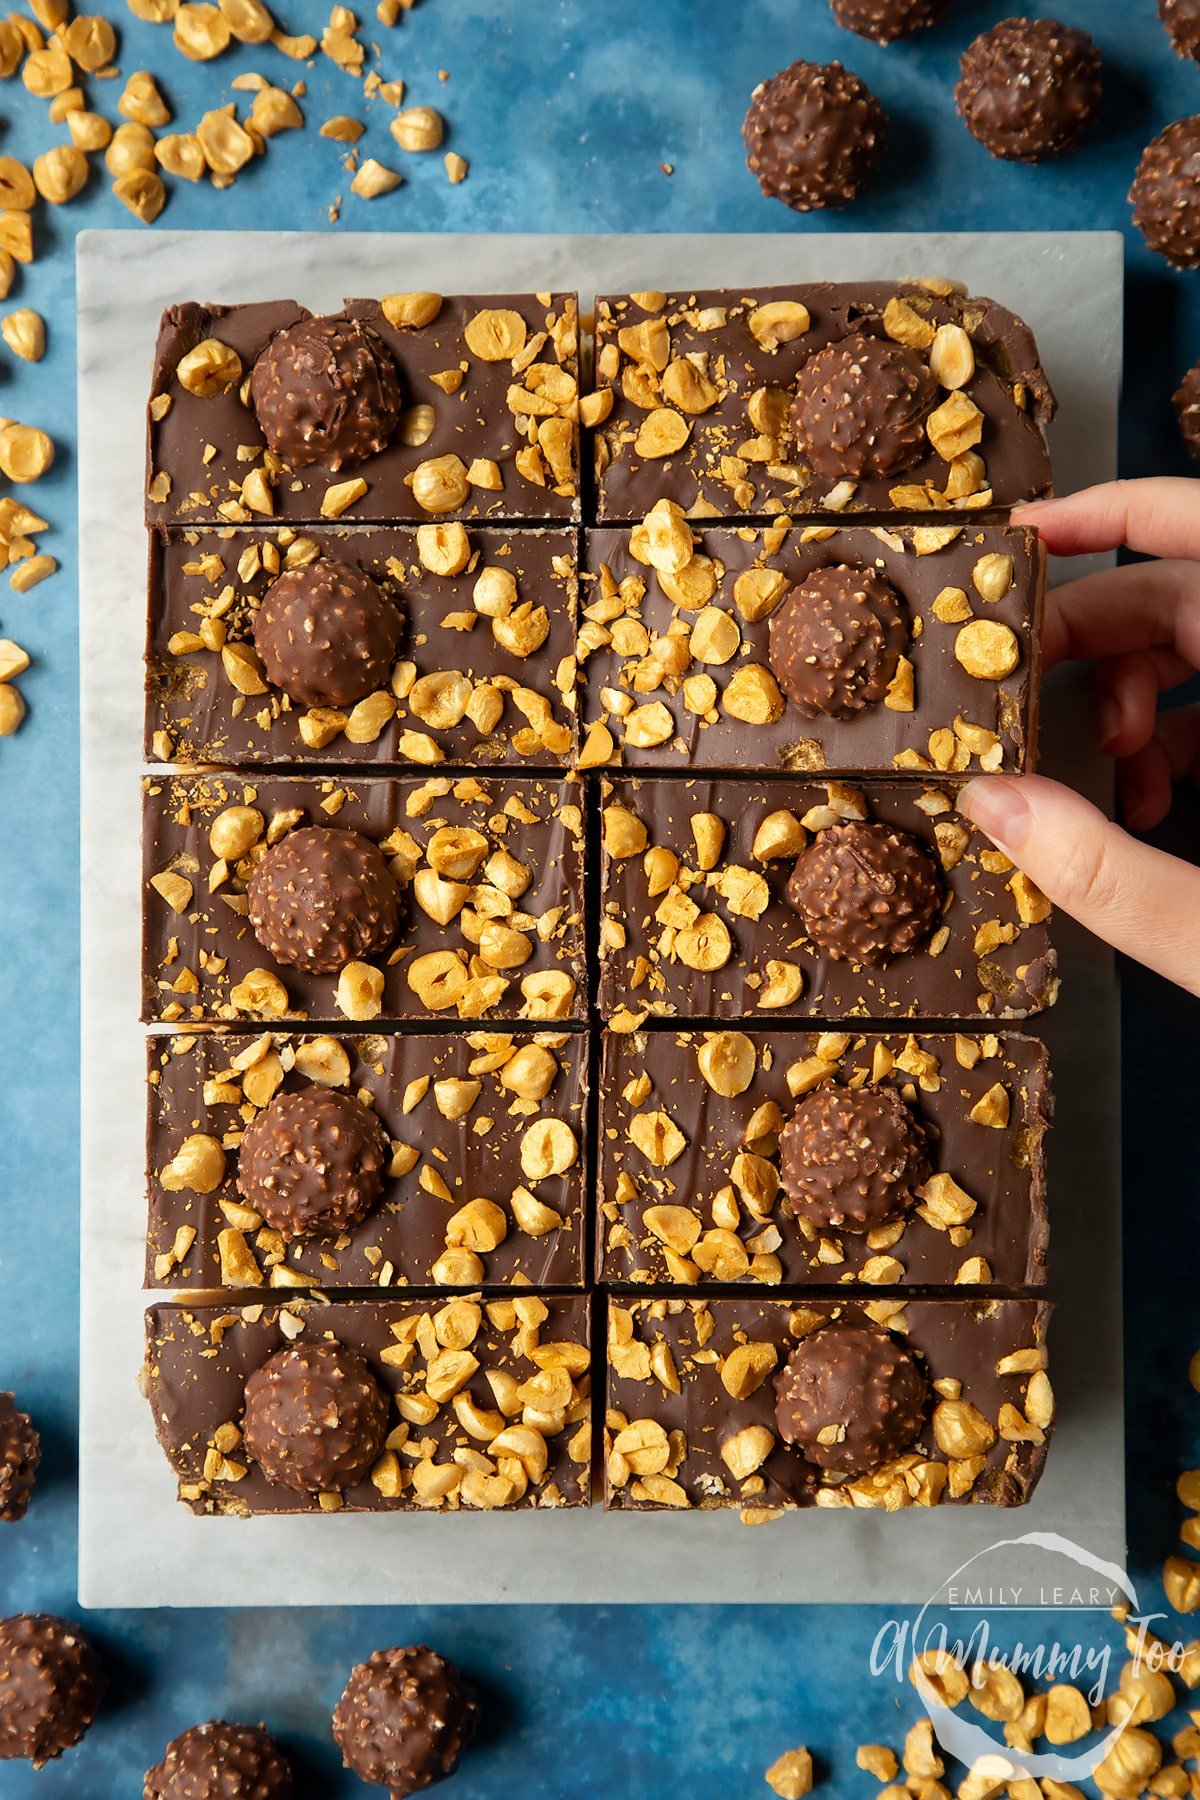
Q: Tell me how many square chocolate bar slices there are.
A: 10